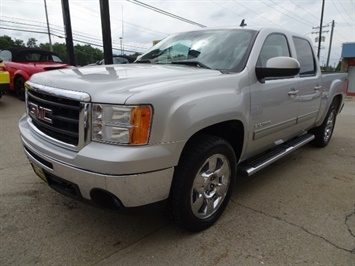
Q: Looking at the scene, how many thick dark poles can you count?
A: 2